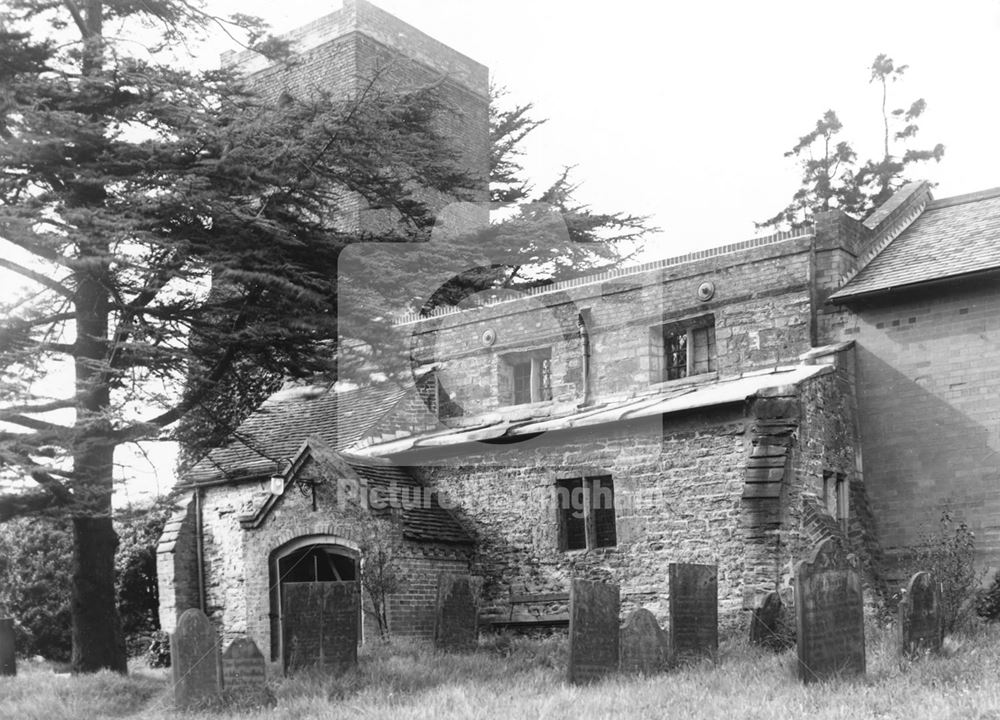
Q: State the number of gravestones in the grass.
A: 11